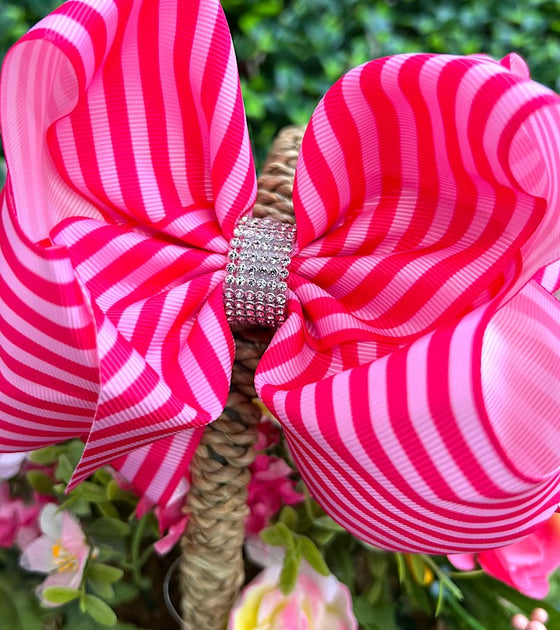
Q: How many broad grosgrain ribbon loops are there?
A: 4